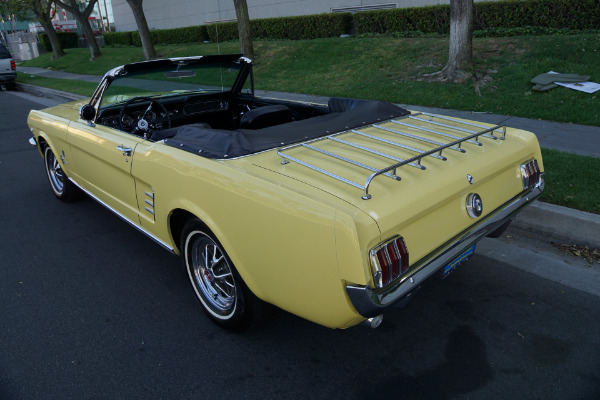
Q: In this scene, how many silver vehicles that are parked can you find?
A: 1